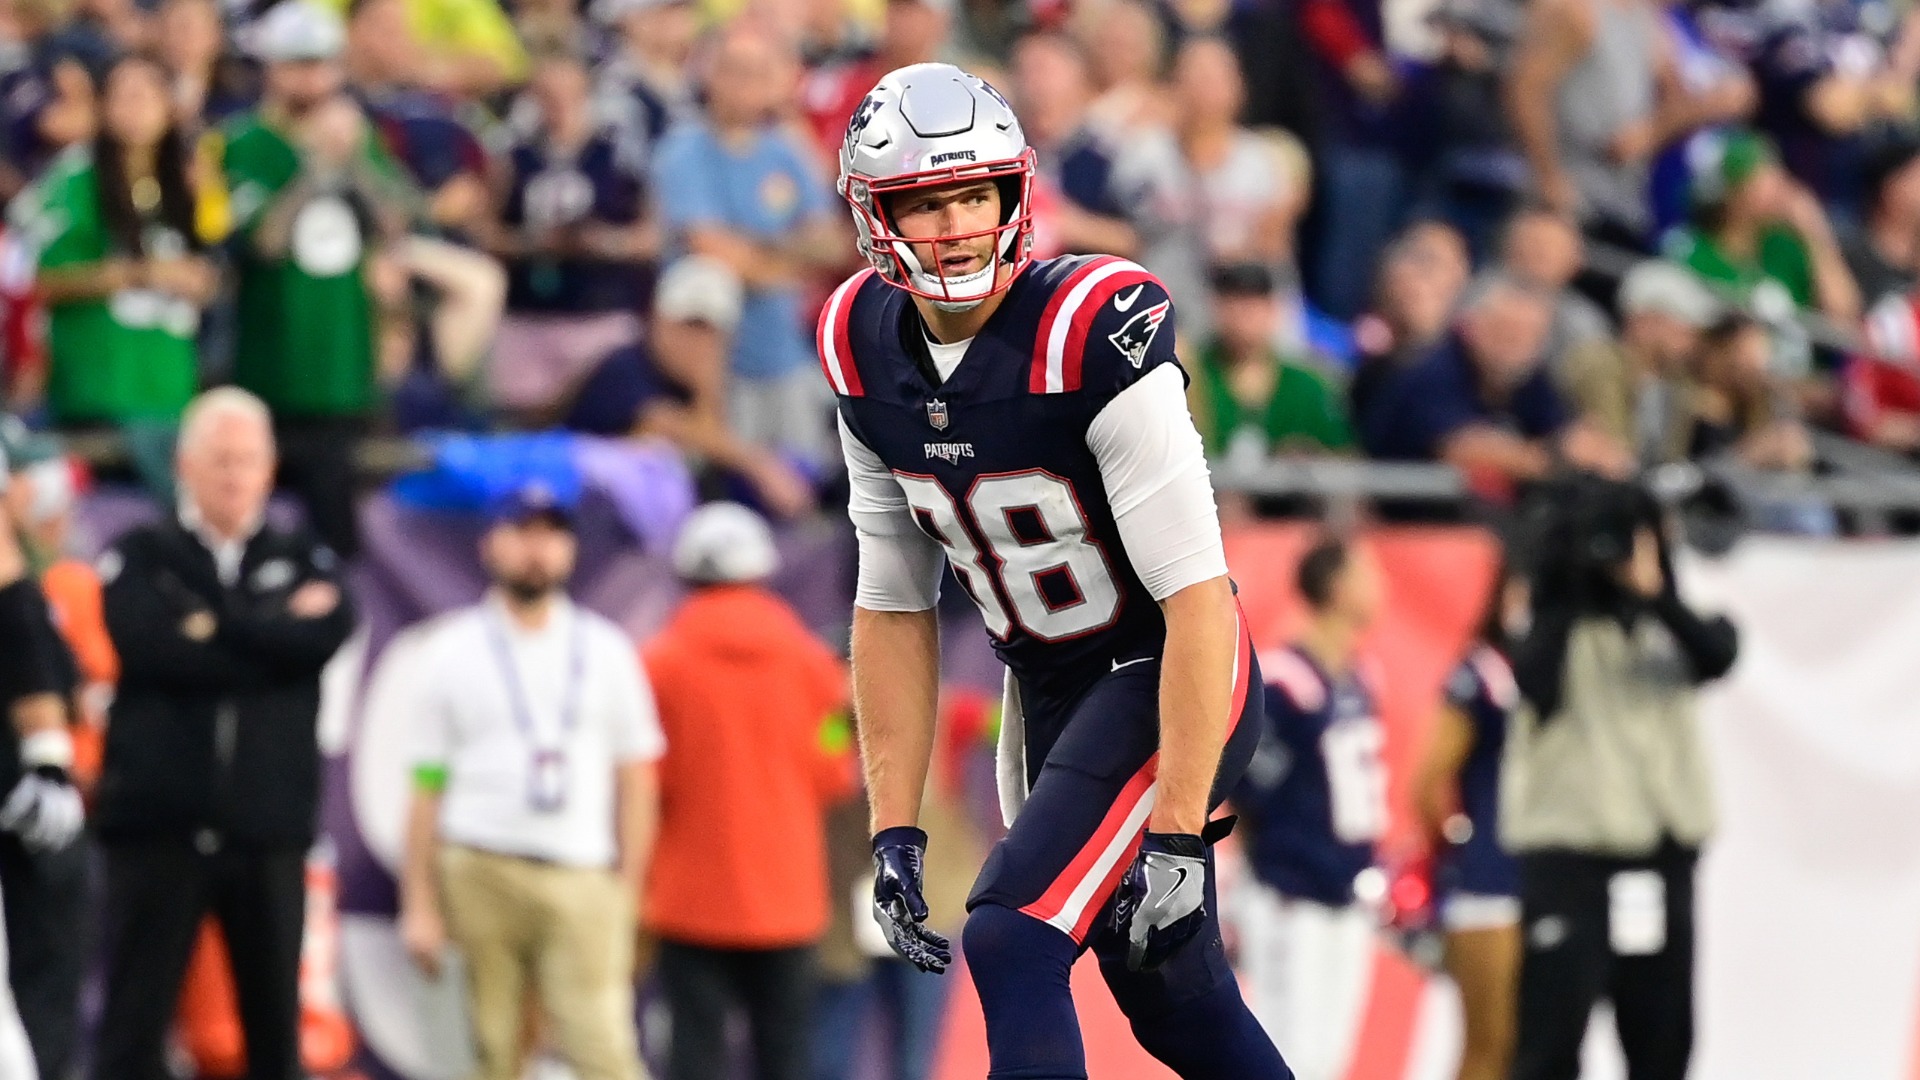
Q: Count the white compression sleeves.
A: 2